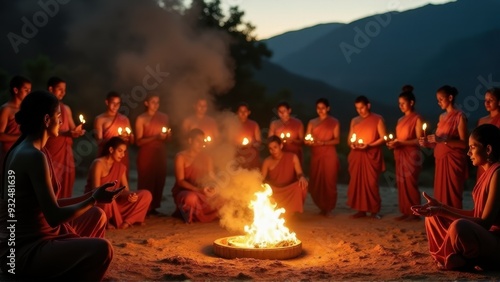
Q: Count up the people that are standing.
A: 12